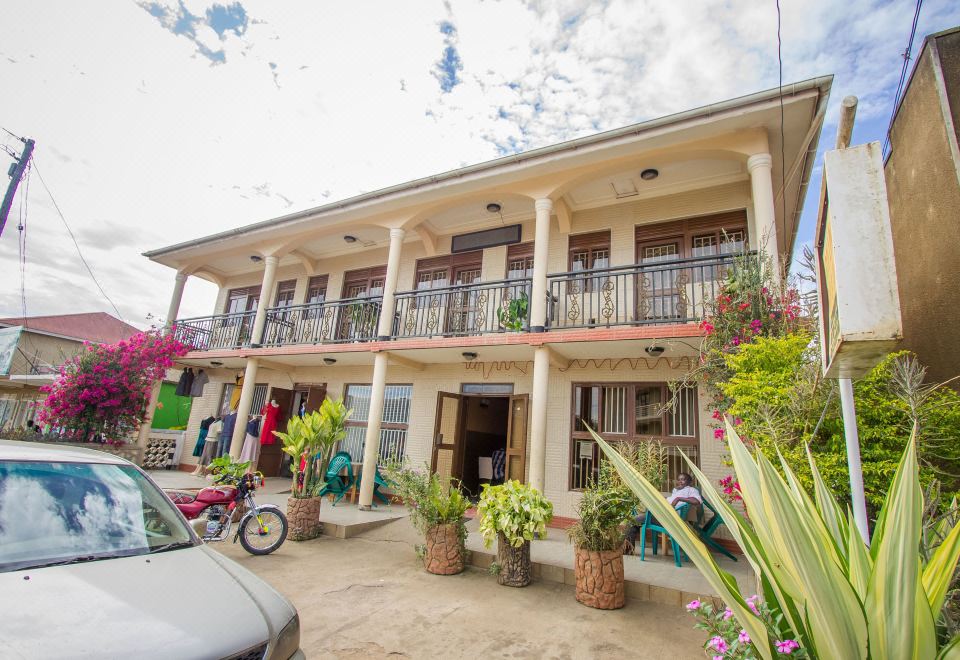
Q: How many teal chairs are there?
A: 4